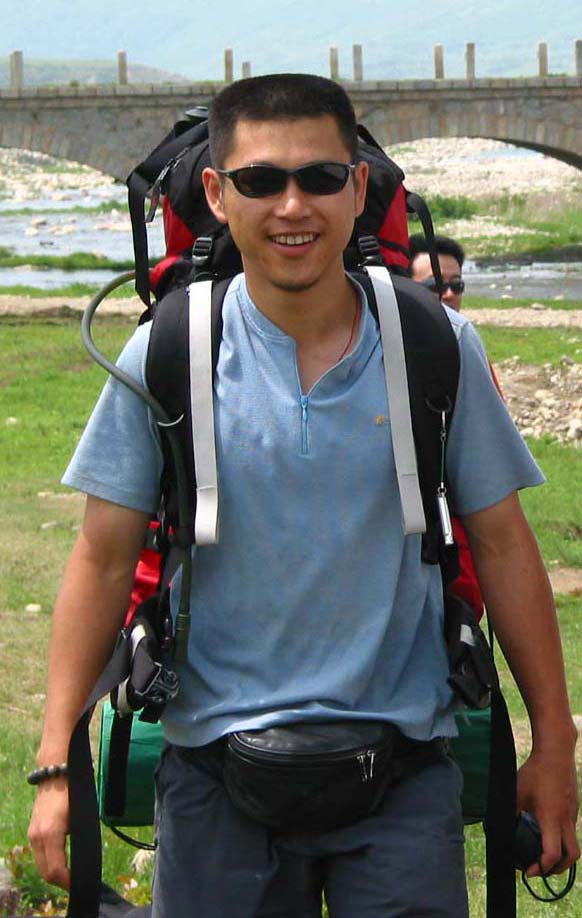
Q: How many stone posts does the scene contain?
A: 10